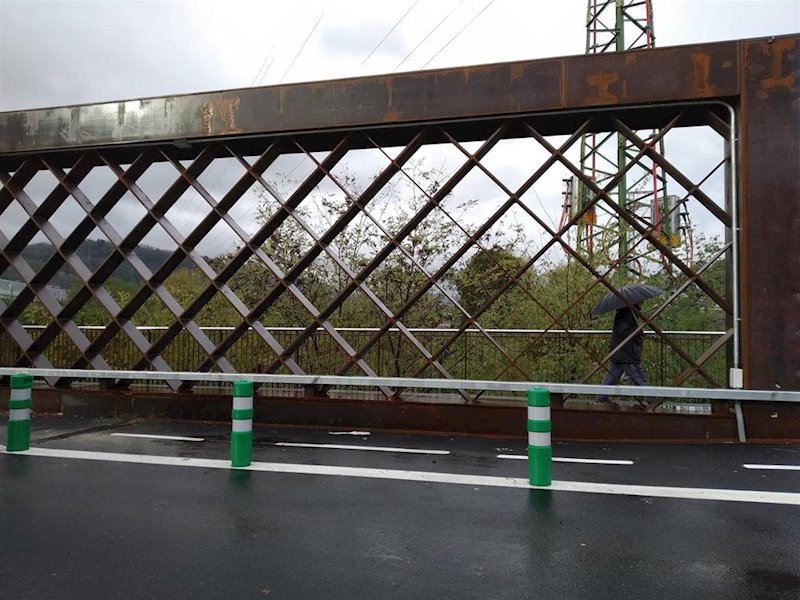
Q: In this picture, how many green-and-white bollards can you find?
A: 3